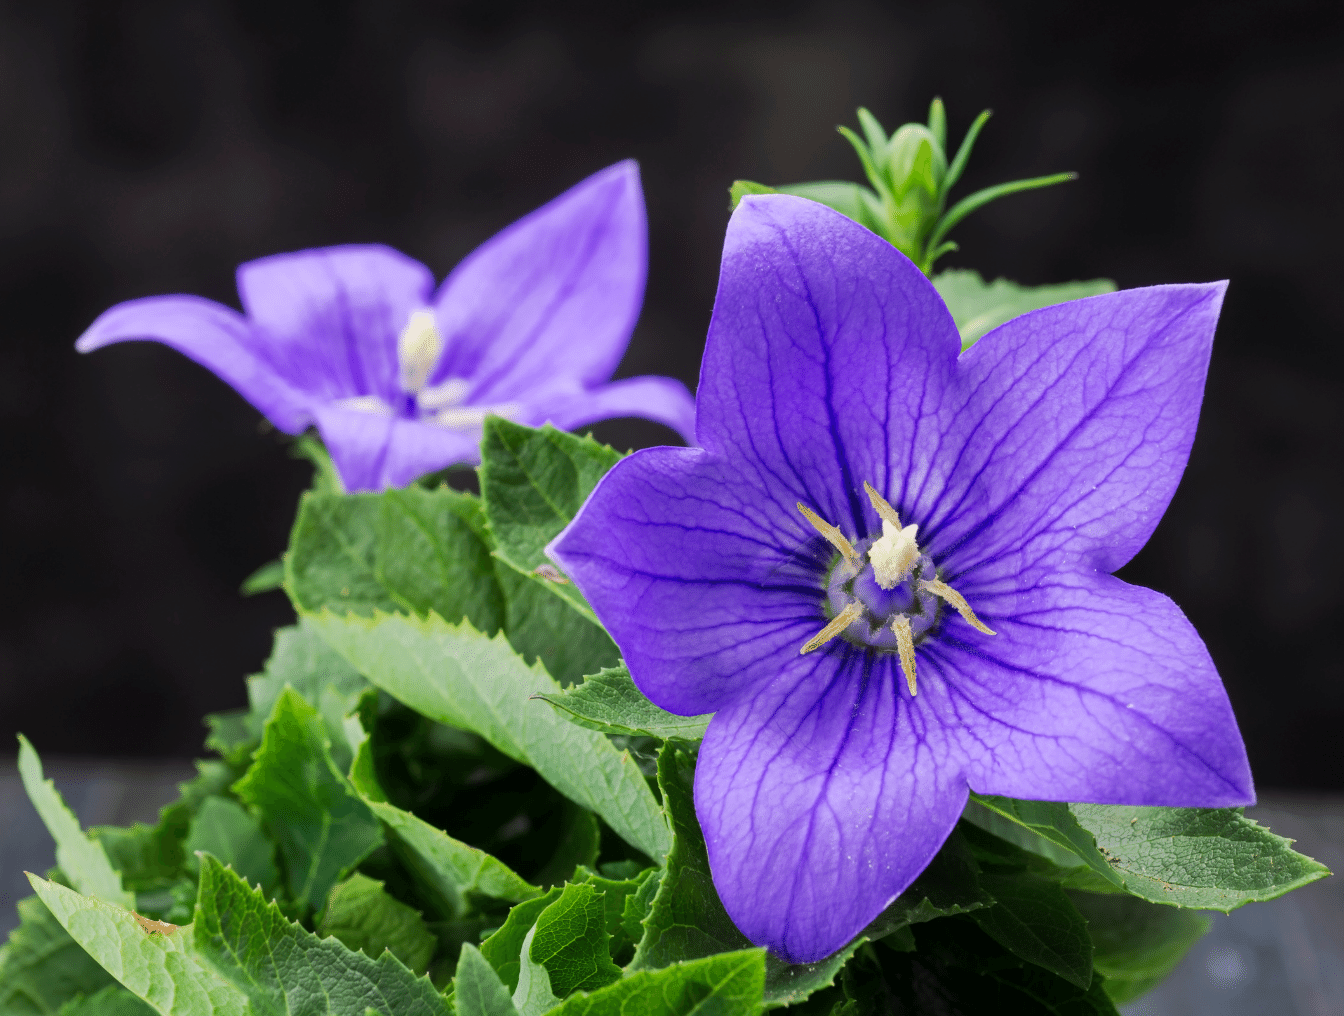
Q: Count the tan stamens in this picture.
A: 5